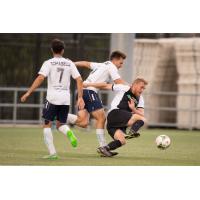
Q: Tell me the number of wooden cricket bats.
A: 0